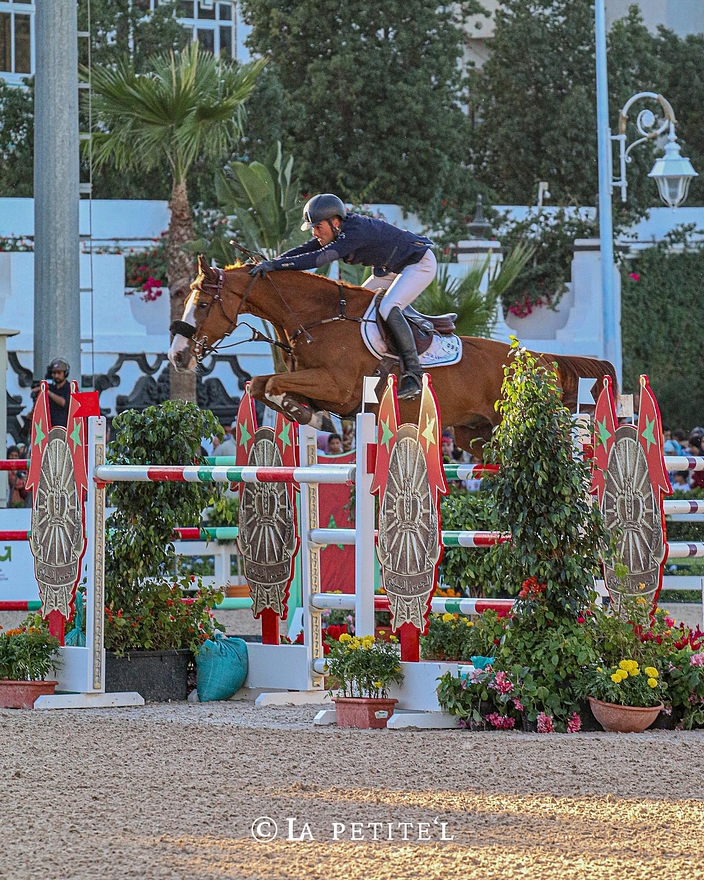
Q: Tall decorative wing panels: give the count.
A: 4